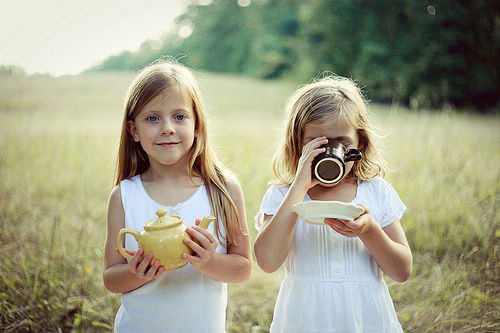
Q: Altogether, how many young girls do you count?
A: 2